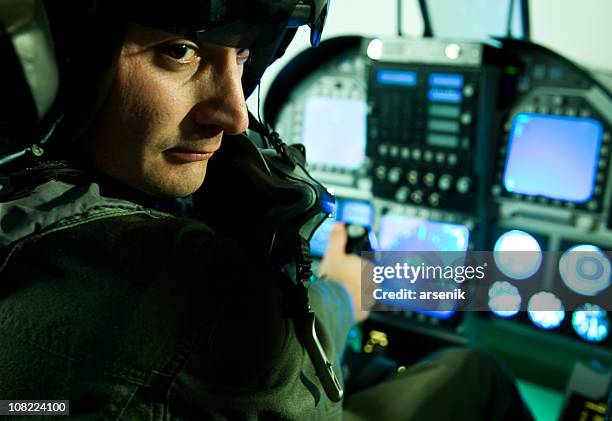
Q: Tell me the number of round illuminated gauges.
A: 5